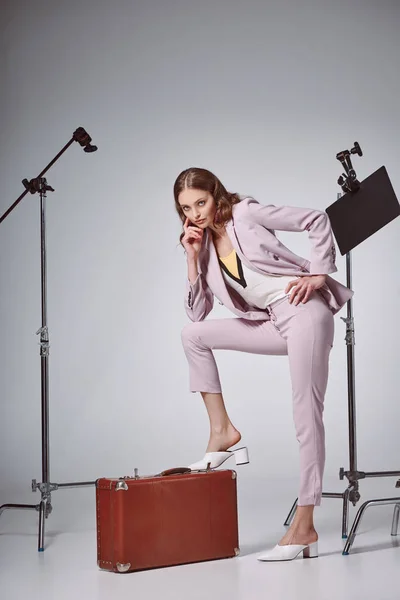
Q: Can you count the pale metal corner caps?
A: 4